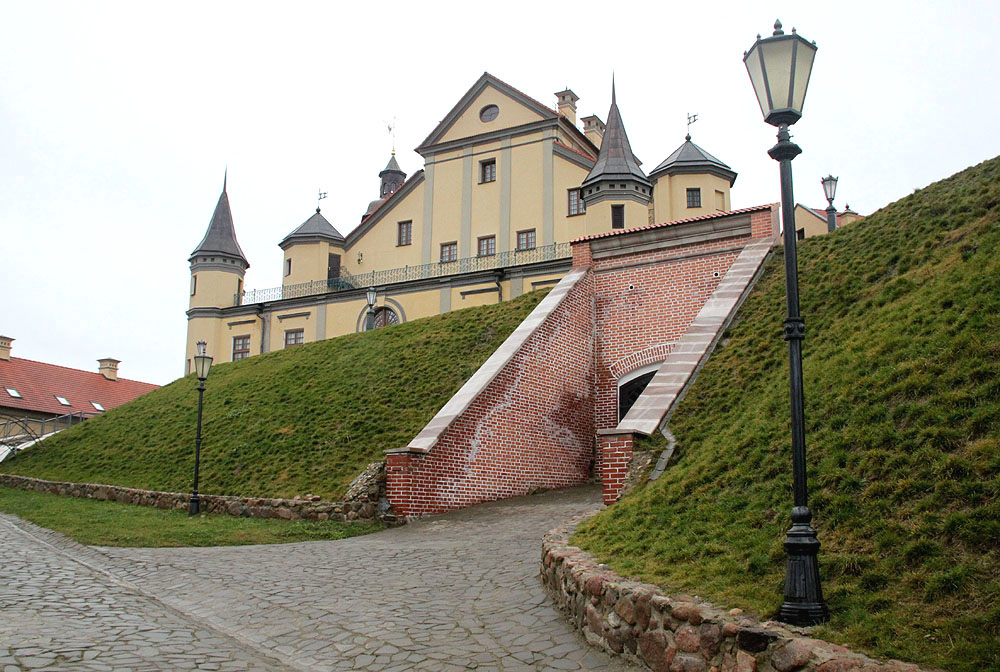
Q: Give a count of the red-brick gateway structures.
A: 1